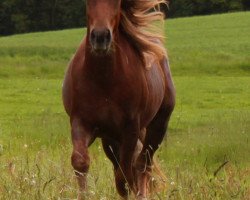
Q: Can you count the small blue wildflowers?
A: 0